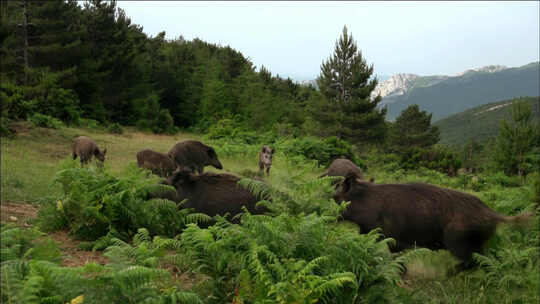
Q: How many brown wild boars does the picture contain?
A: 7